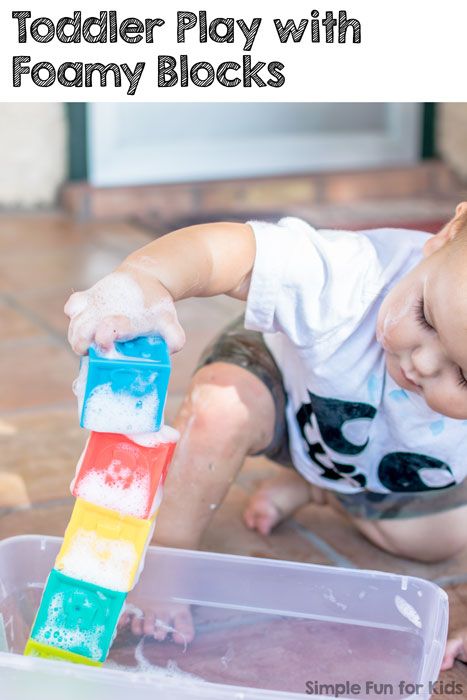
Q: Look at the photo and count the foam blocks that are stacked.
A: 5